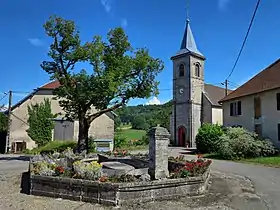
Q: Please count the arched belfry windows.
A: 2